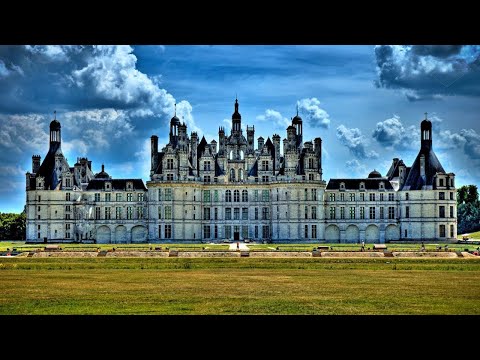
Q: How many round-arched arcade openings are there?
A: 7